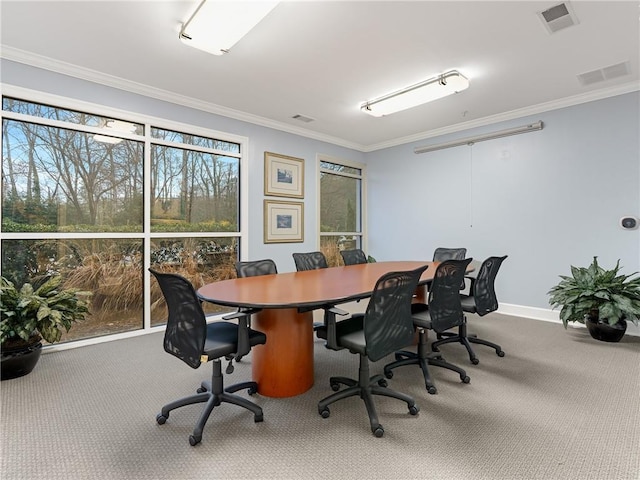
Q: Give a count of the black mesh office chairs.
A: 8